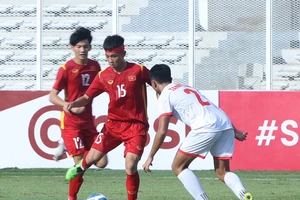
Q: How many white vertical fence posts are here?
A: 4